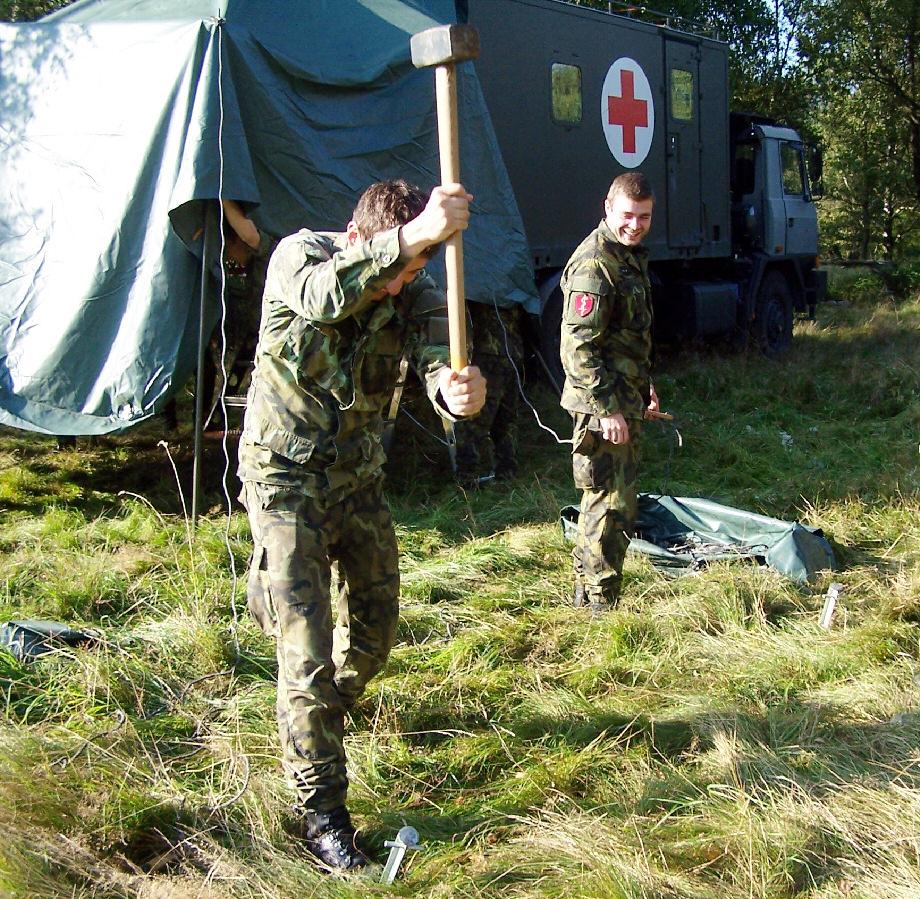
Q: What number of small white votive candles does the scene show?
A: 0